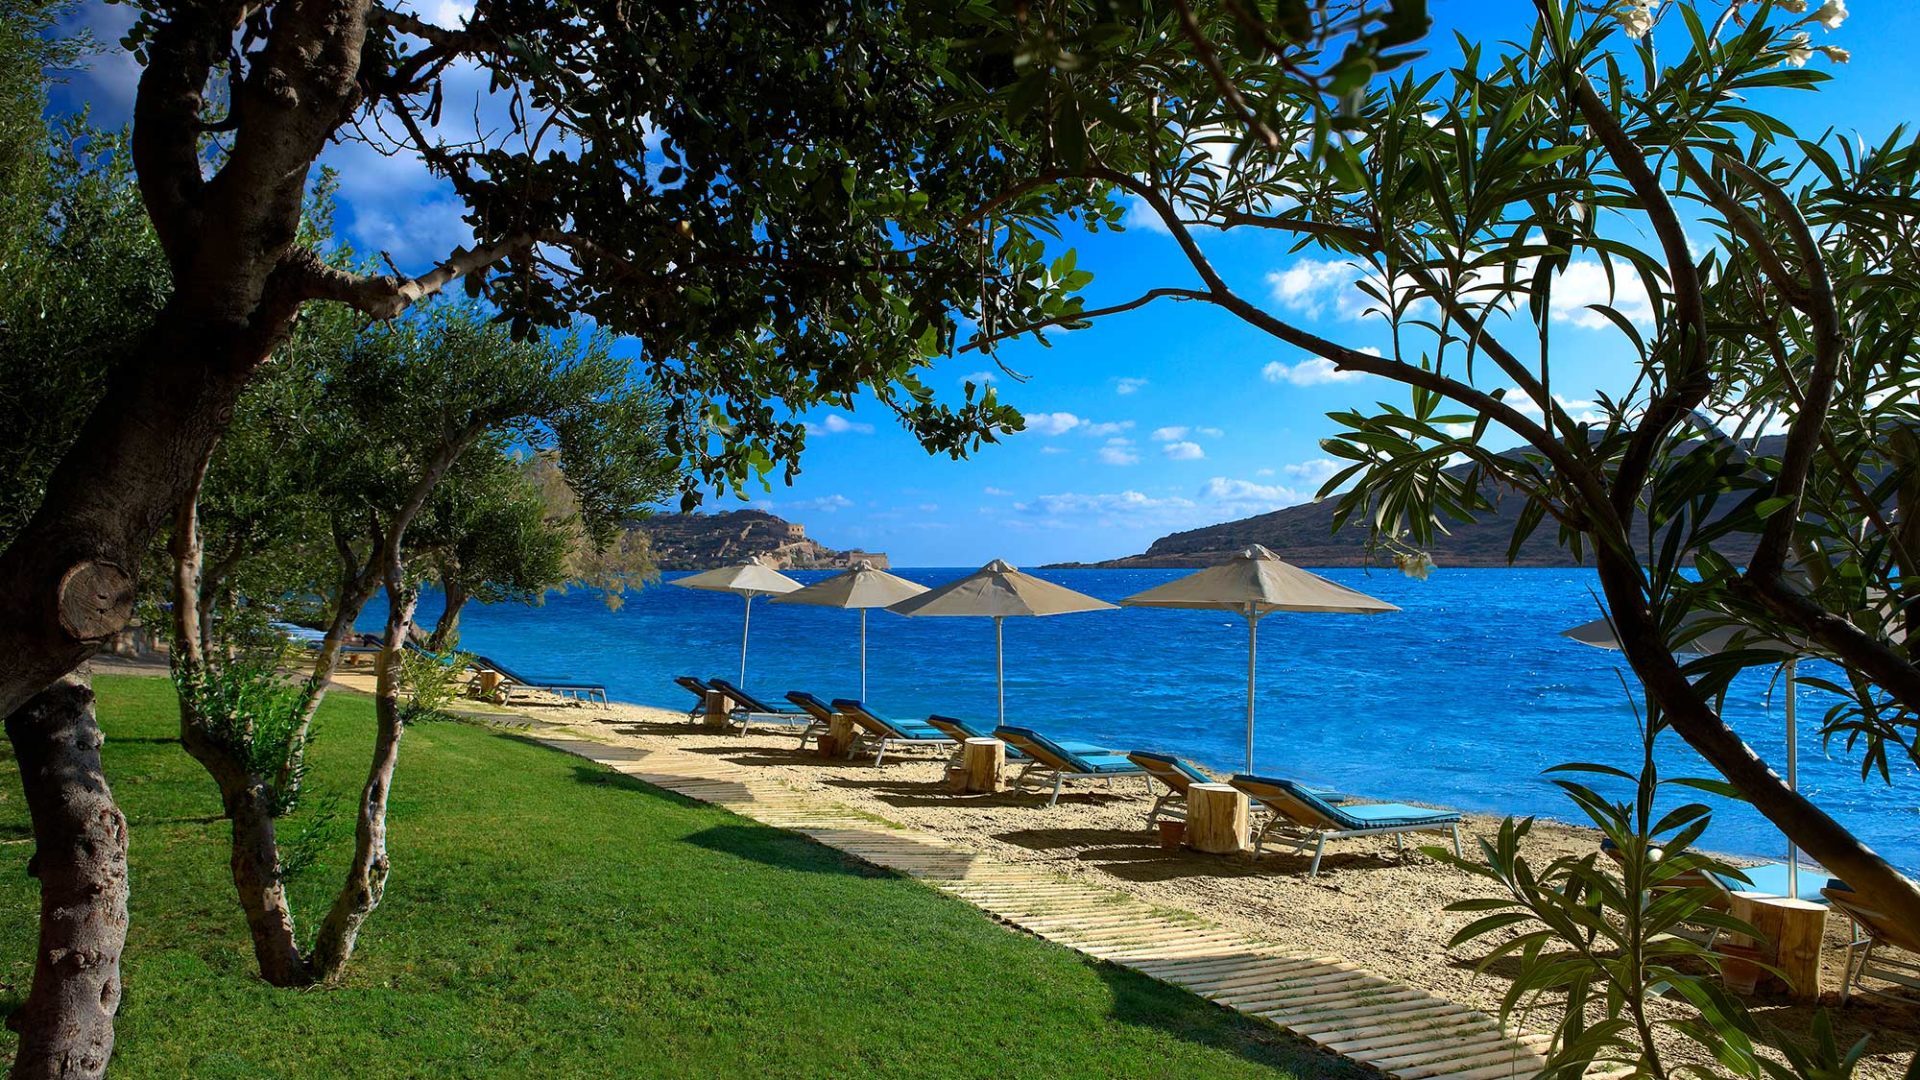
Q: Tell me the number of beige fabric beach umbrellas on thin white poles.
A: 5